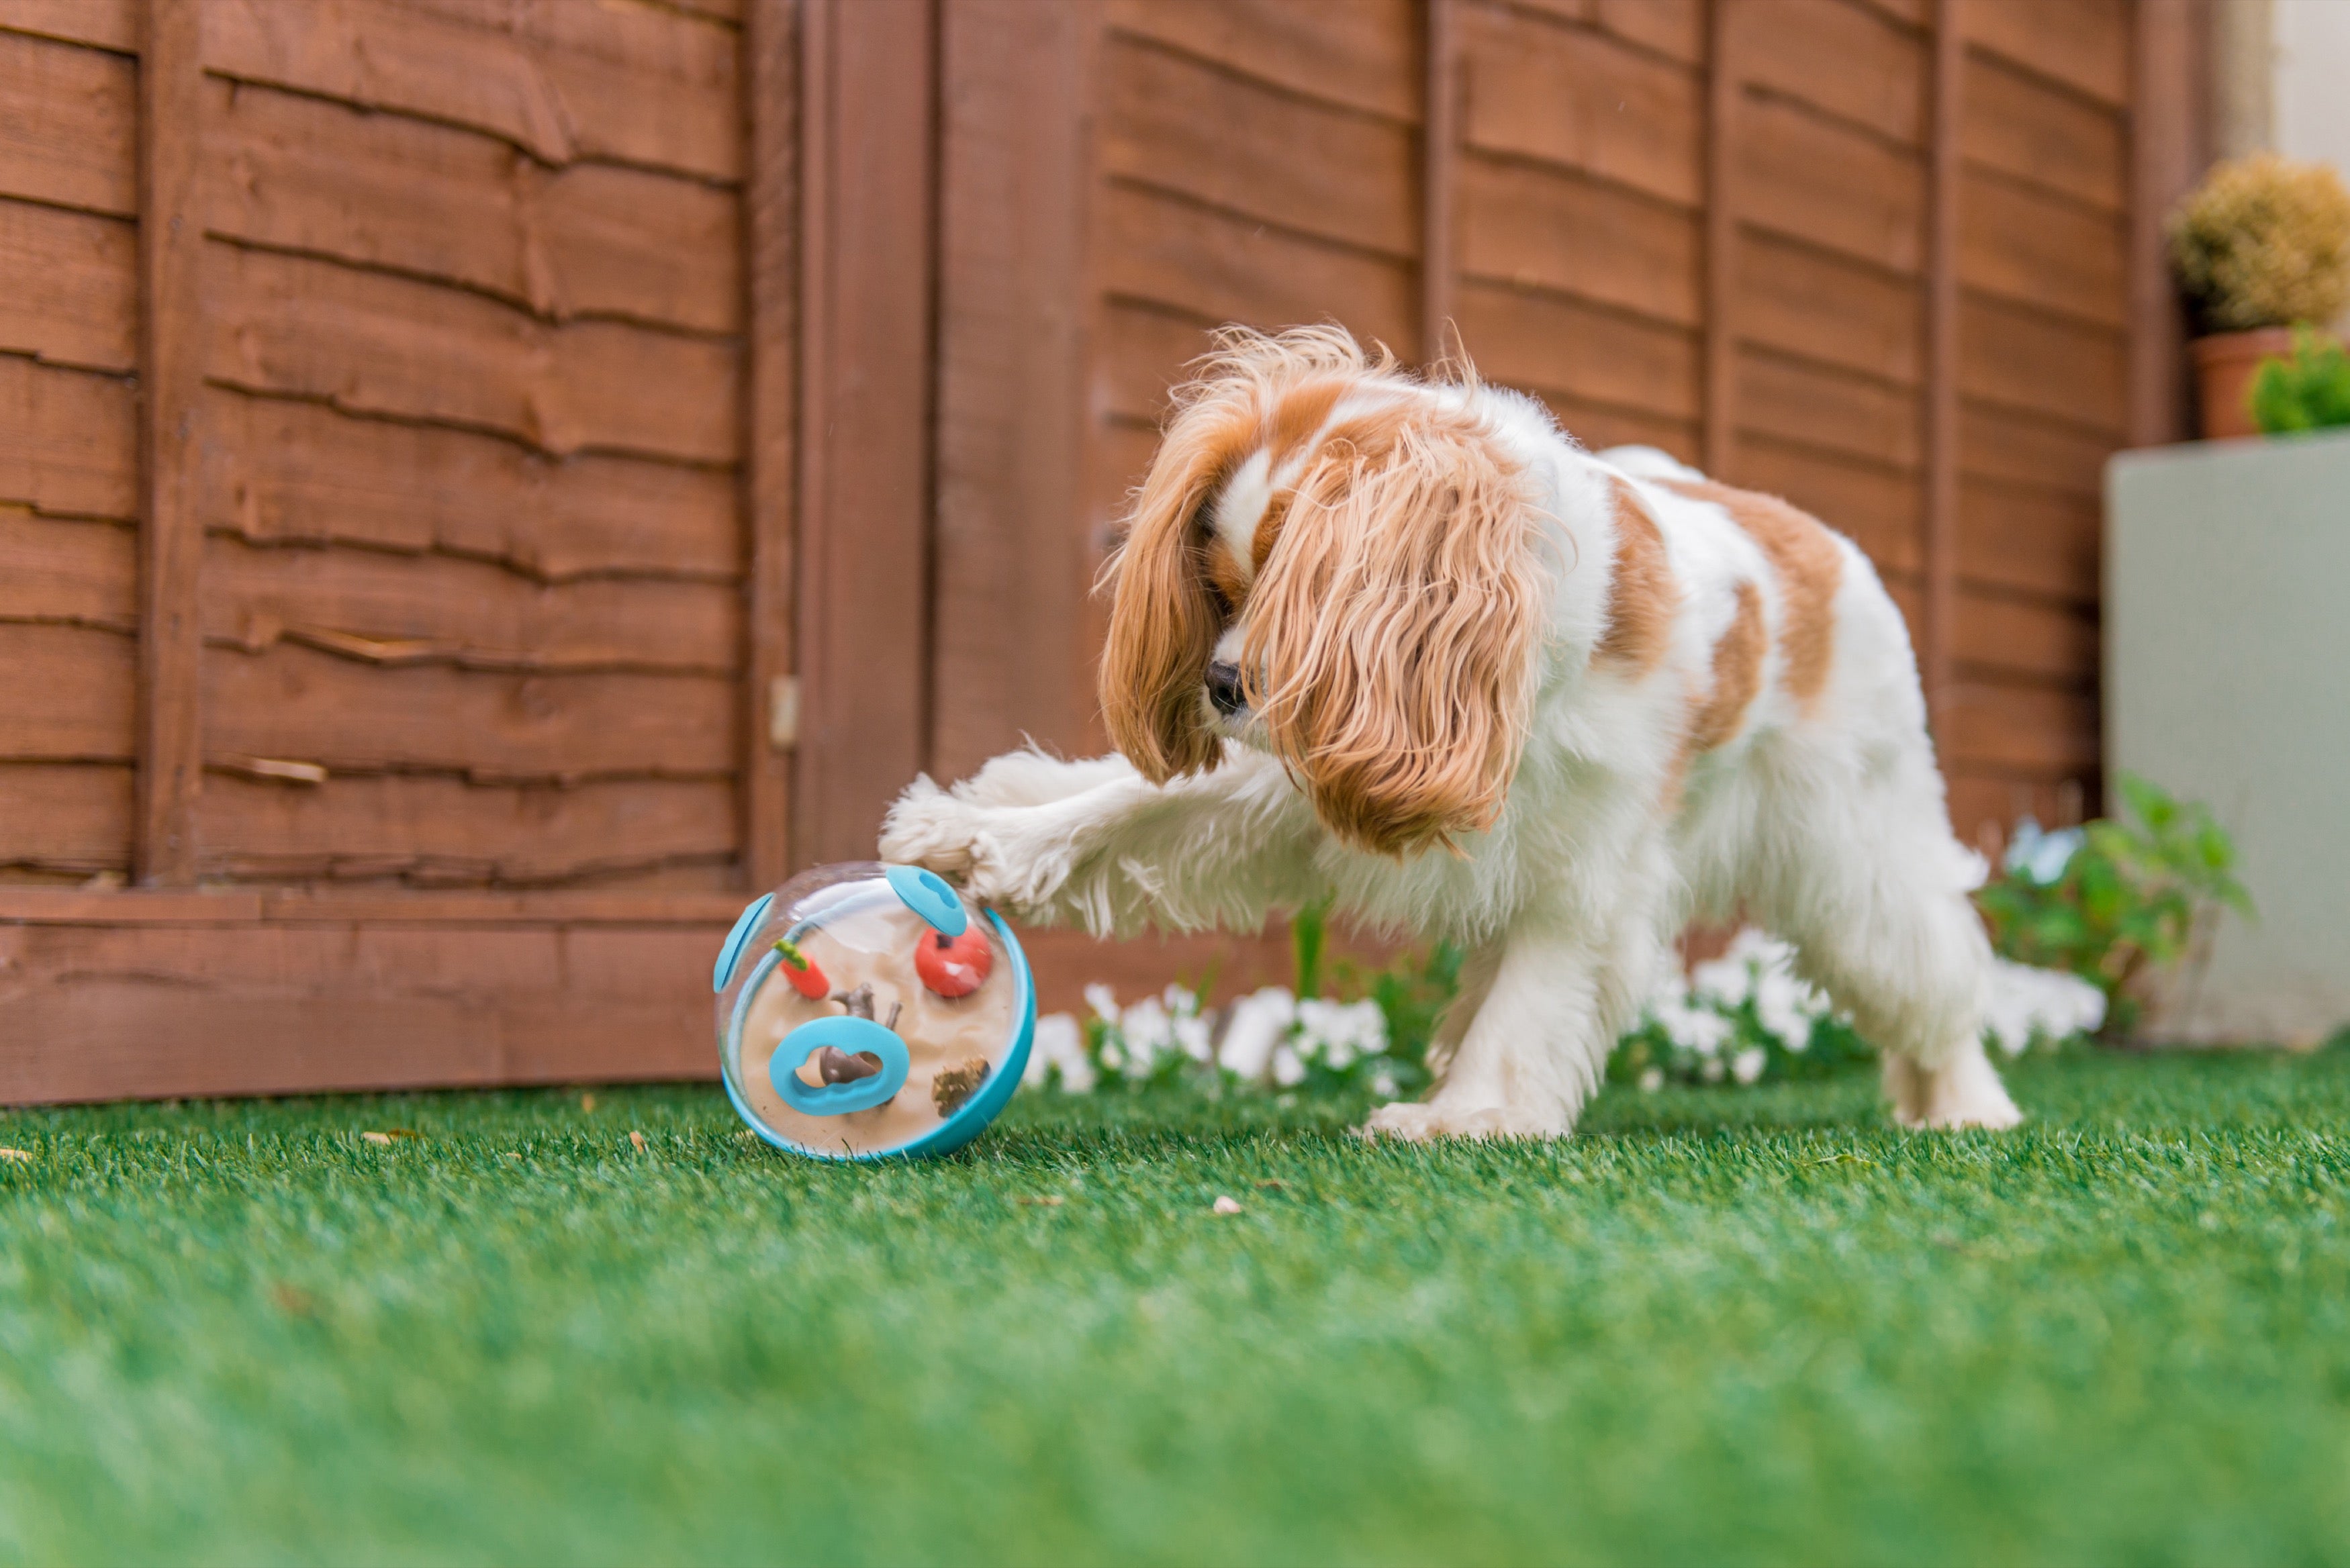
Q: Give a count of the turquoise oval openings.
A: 3